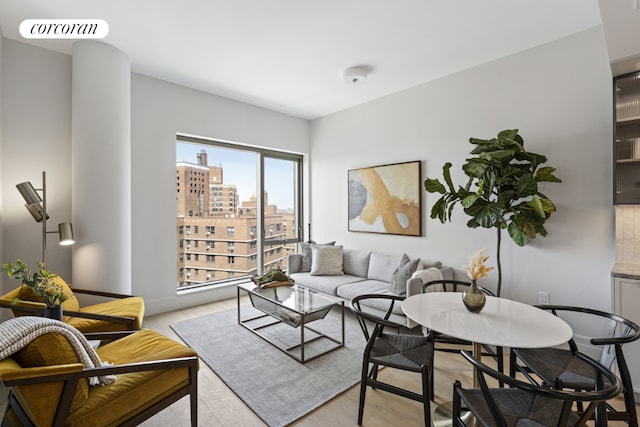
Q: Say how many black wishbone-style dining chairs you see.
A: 4